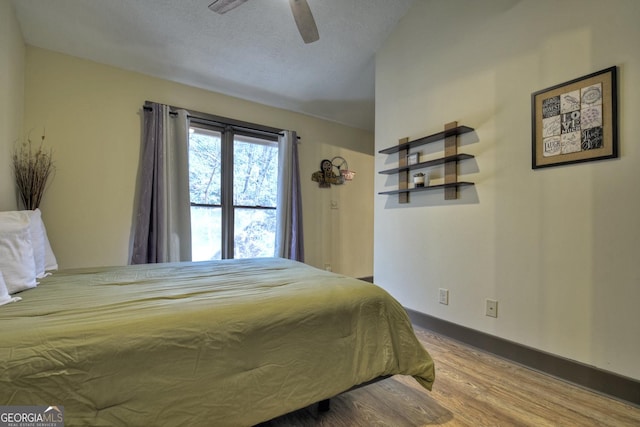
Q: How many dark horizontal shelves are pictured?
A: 3